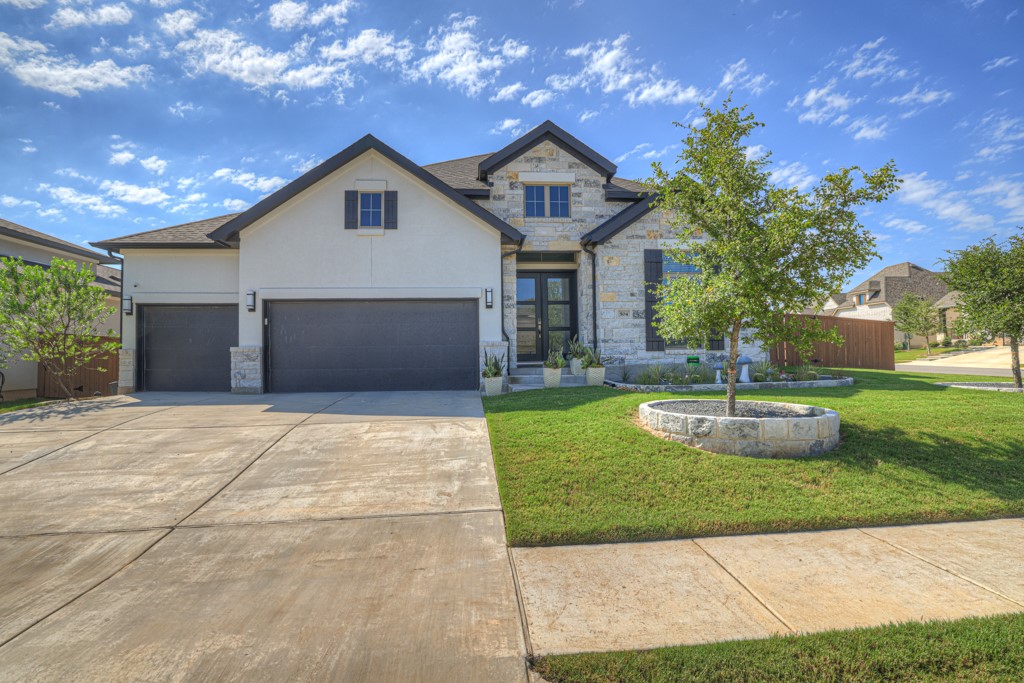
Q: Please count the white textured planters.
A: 4